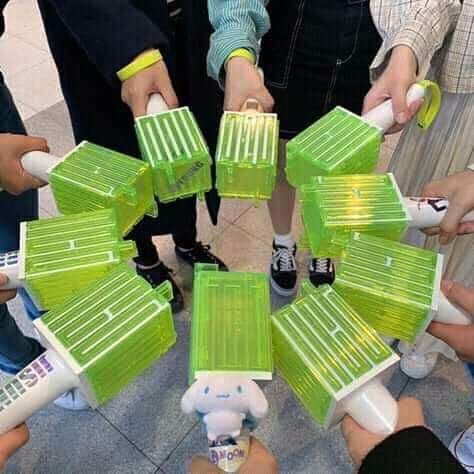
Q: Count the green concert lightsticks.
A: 10